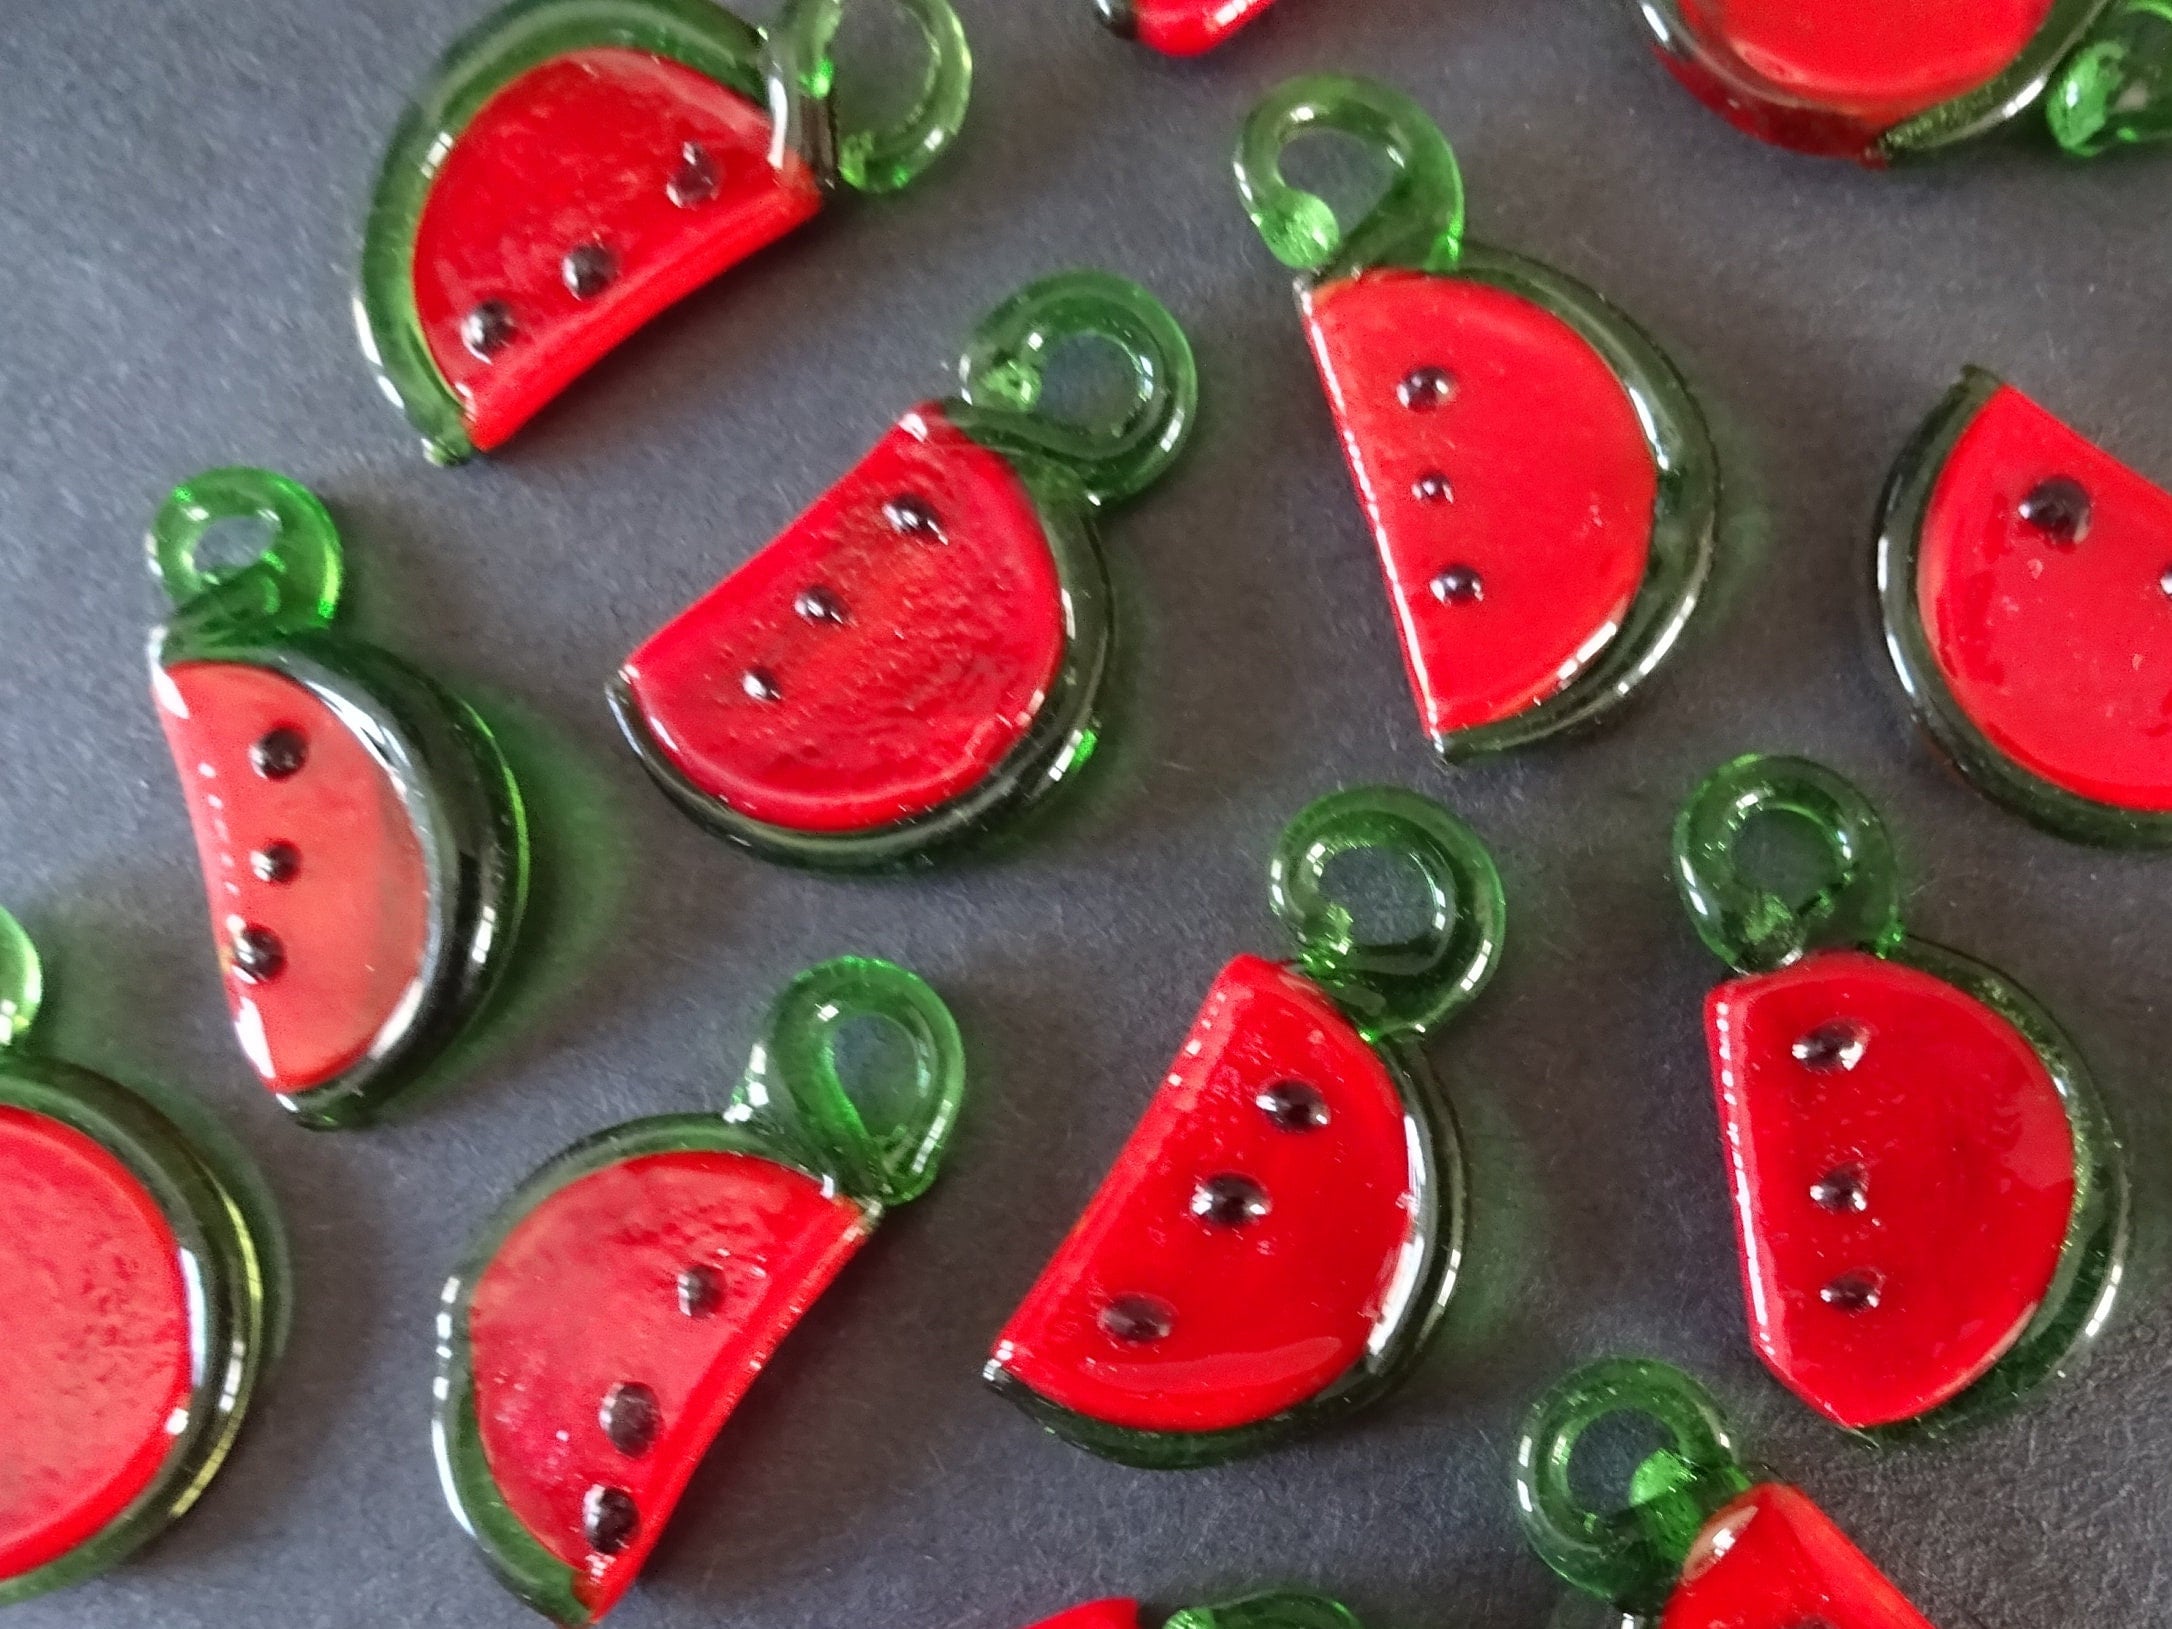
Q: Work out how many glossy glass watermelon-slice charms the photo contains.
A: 13